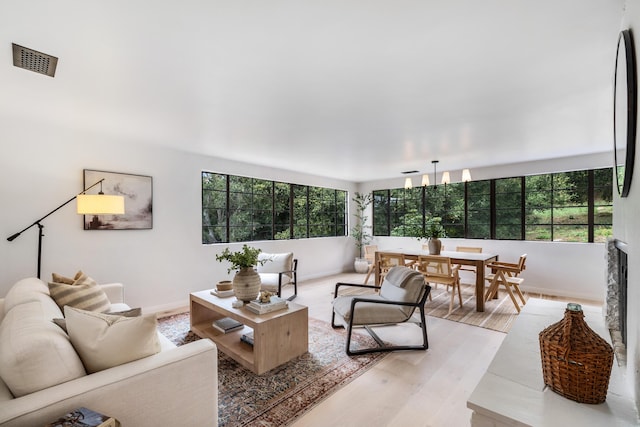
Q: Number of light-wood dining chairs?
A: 6